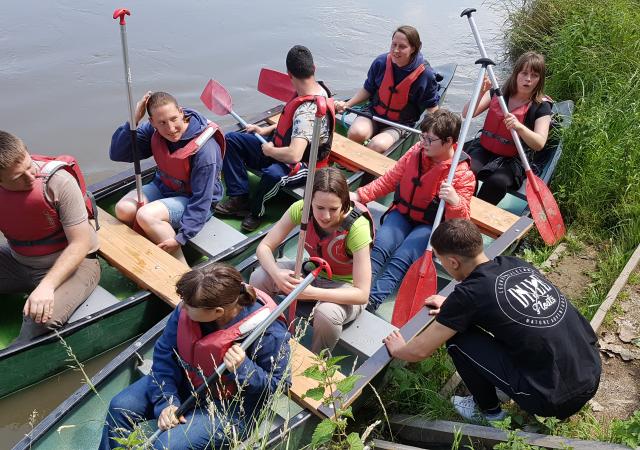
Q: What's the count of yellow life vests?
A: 0